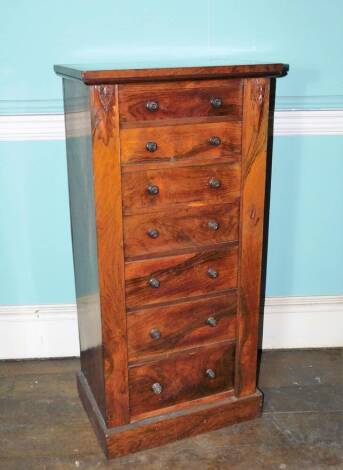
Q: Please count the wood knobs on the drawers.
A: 14